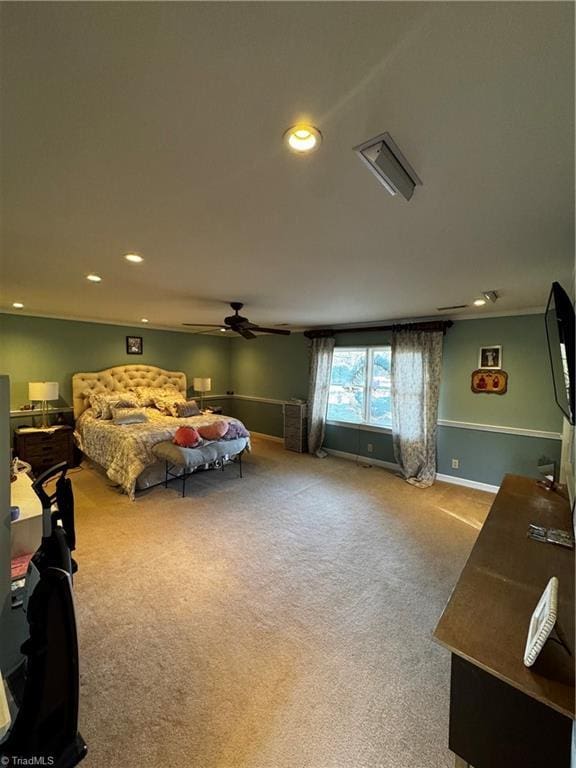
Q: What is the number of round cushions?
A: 2